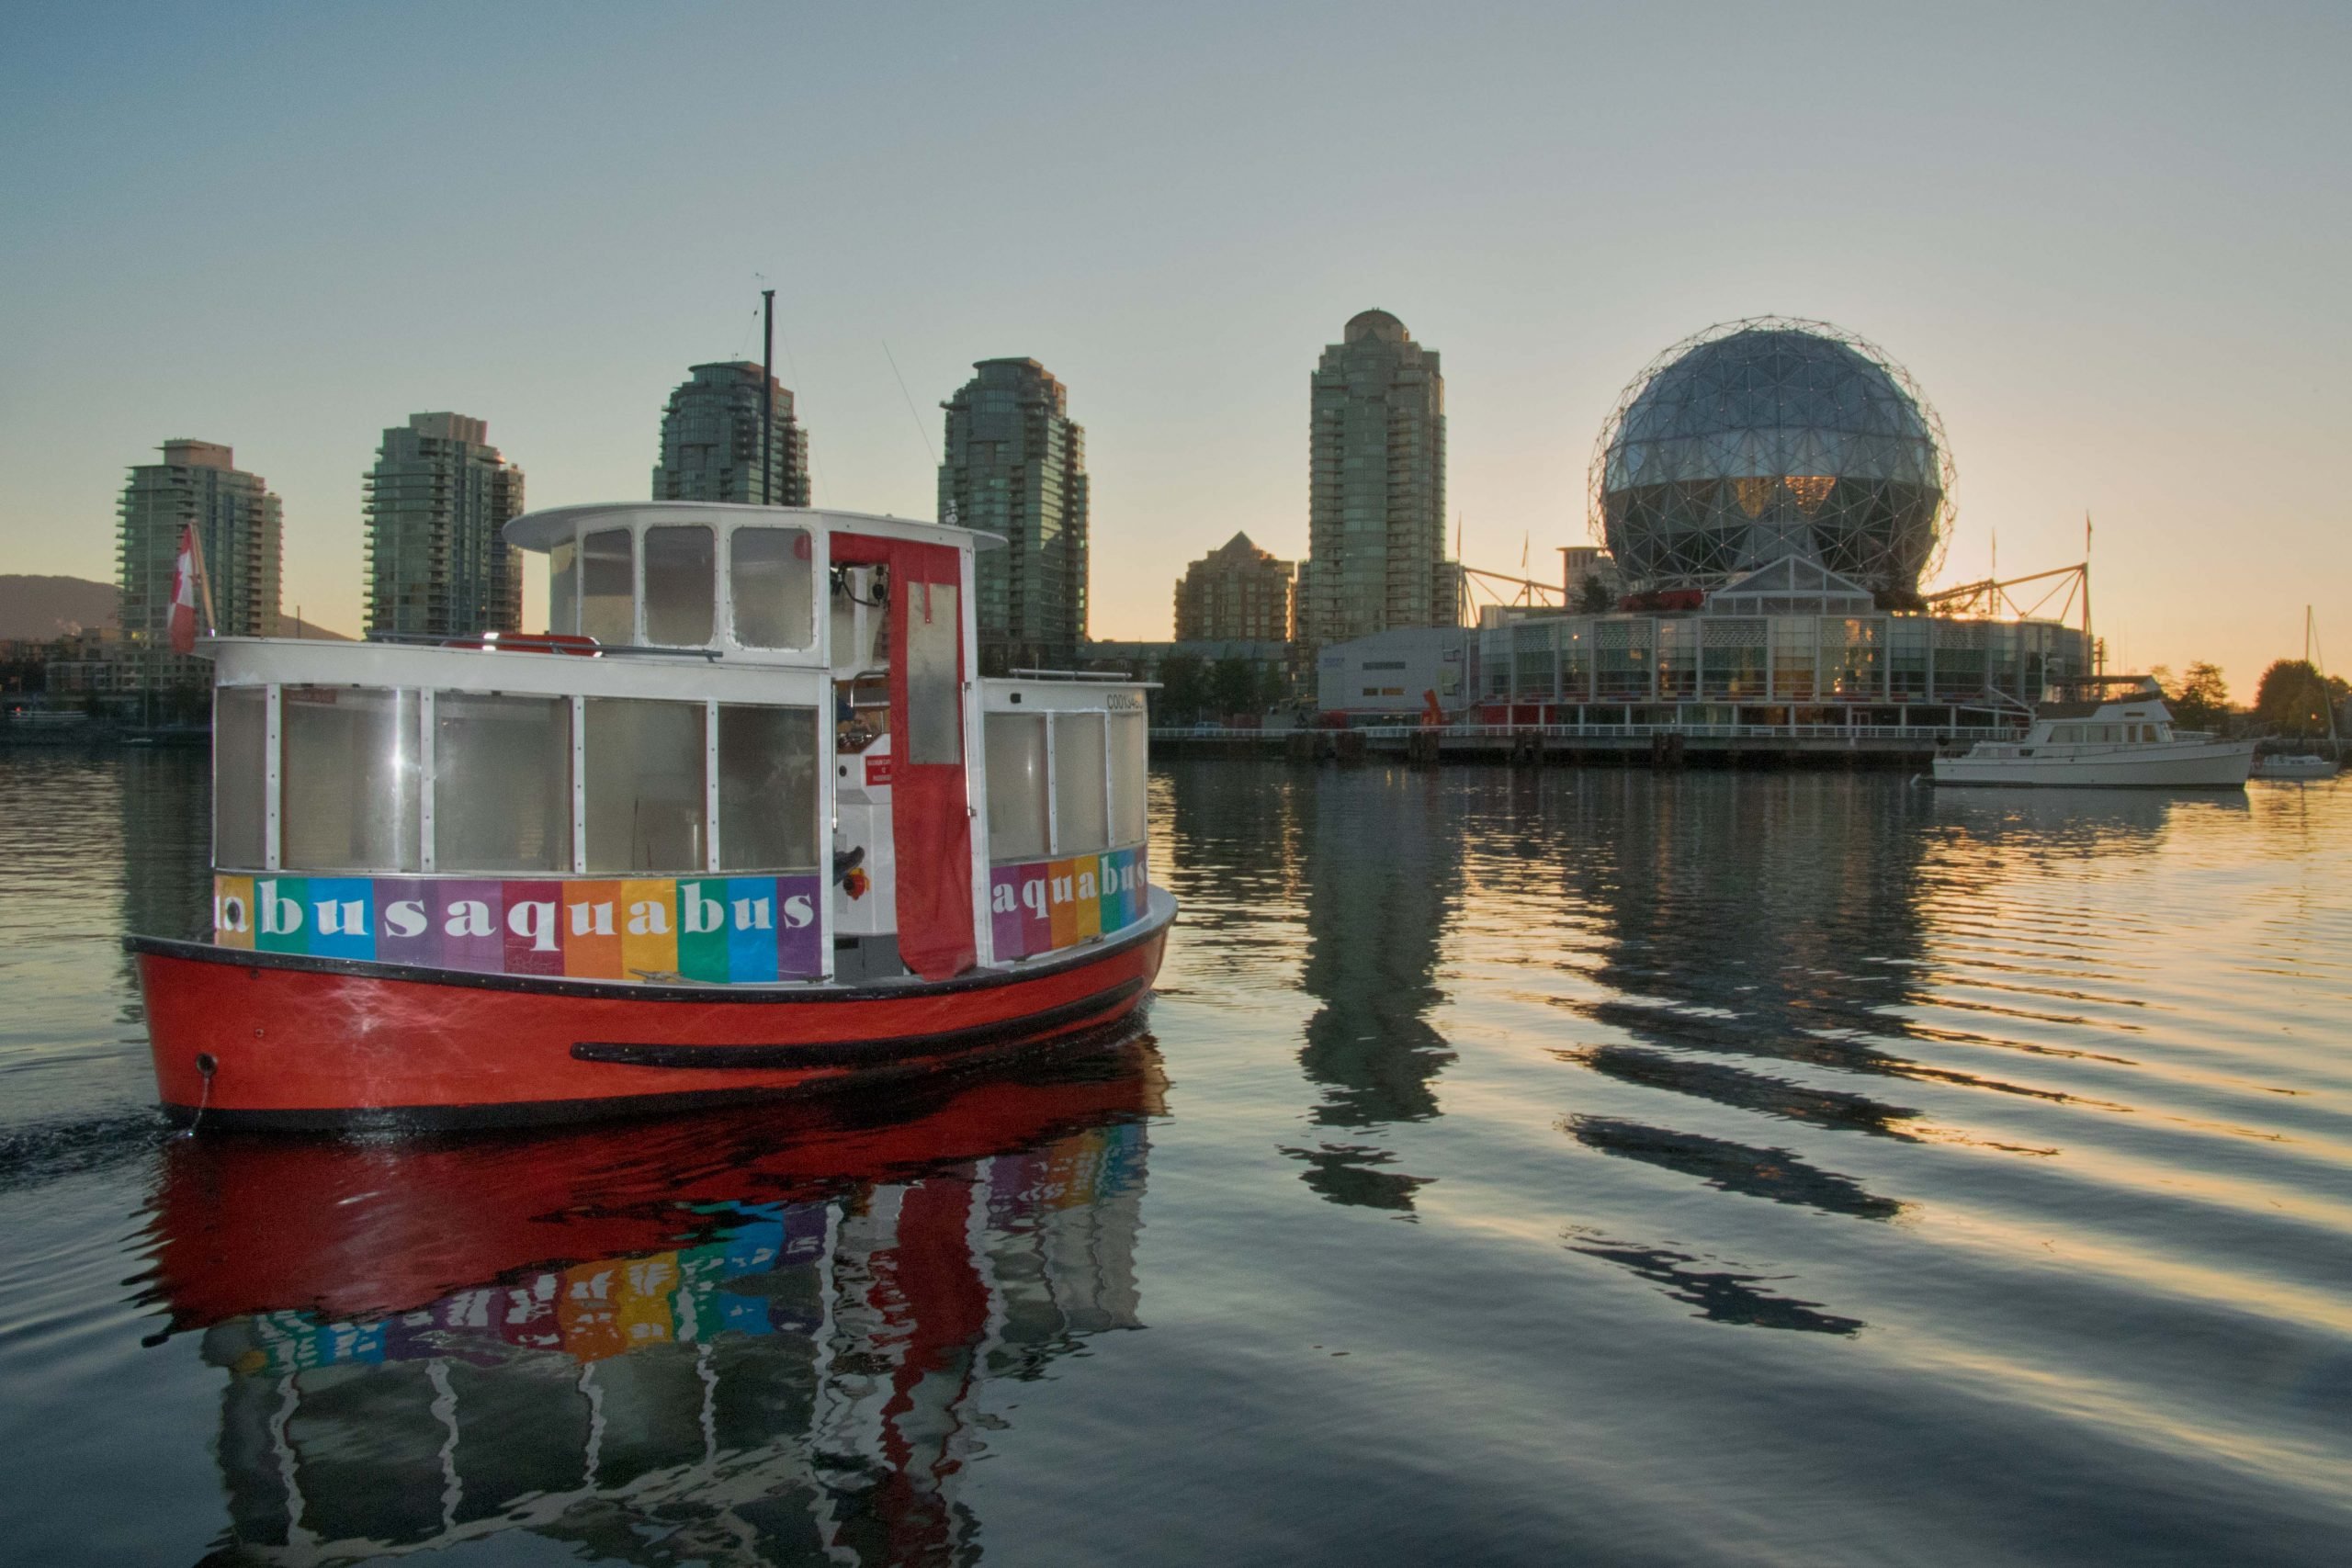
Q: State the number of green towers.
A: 5